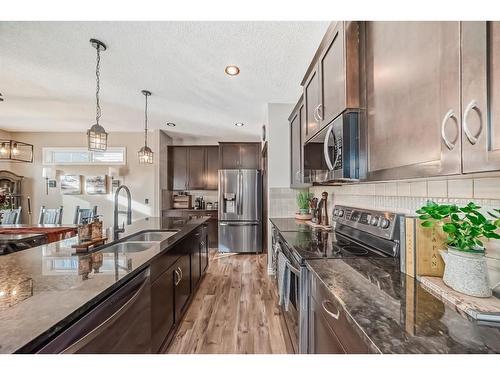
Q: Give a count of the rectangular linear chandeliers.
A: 1